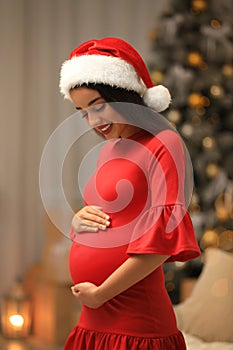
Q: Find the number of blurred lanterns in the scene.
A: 1